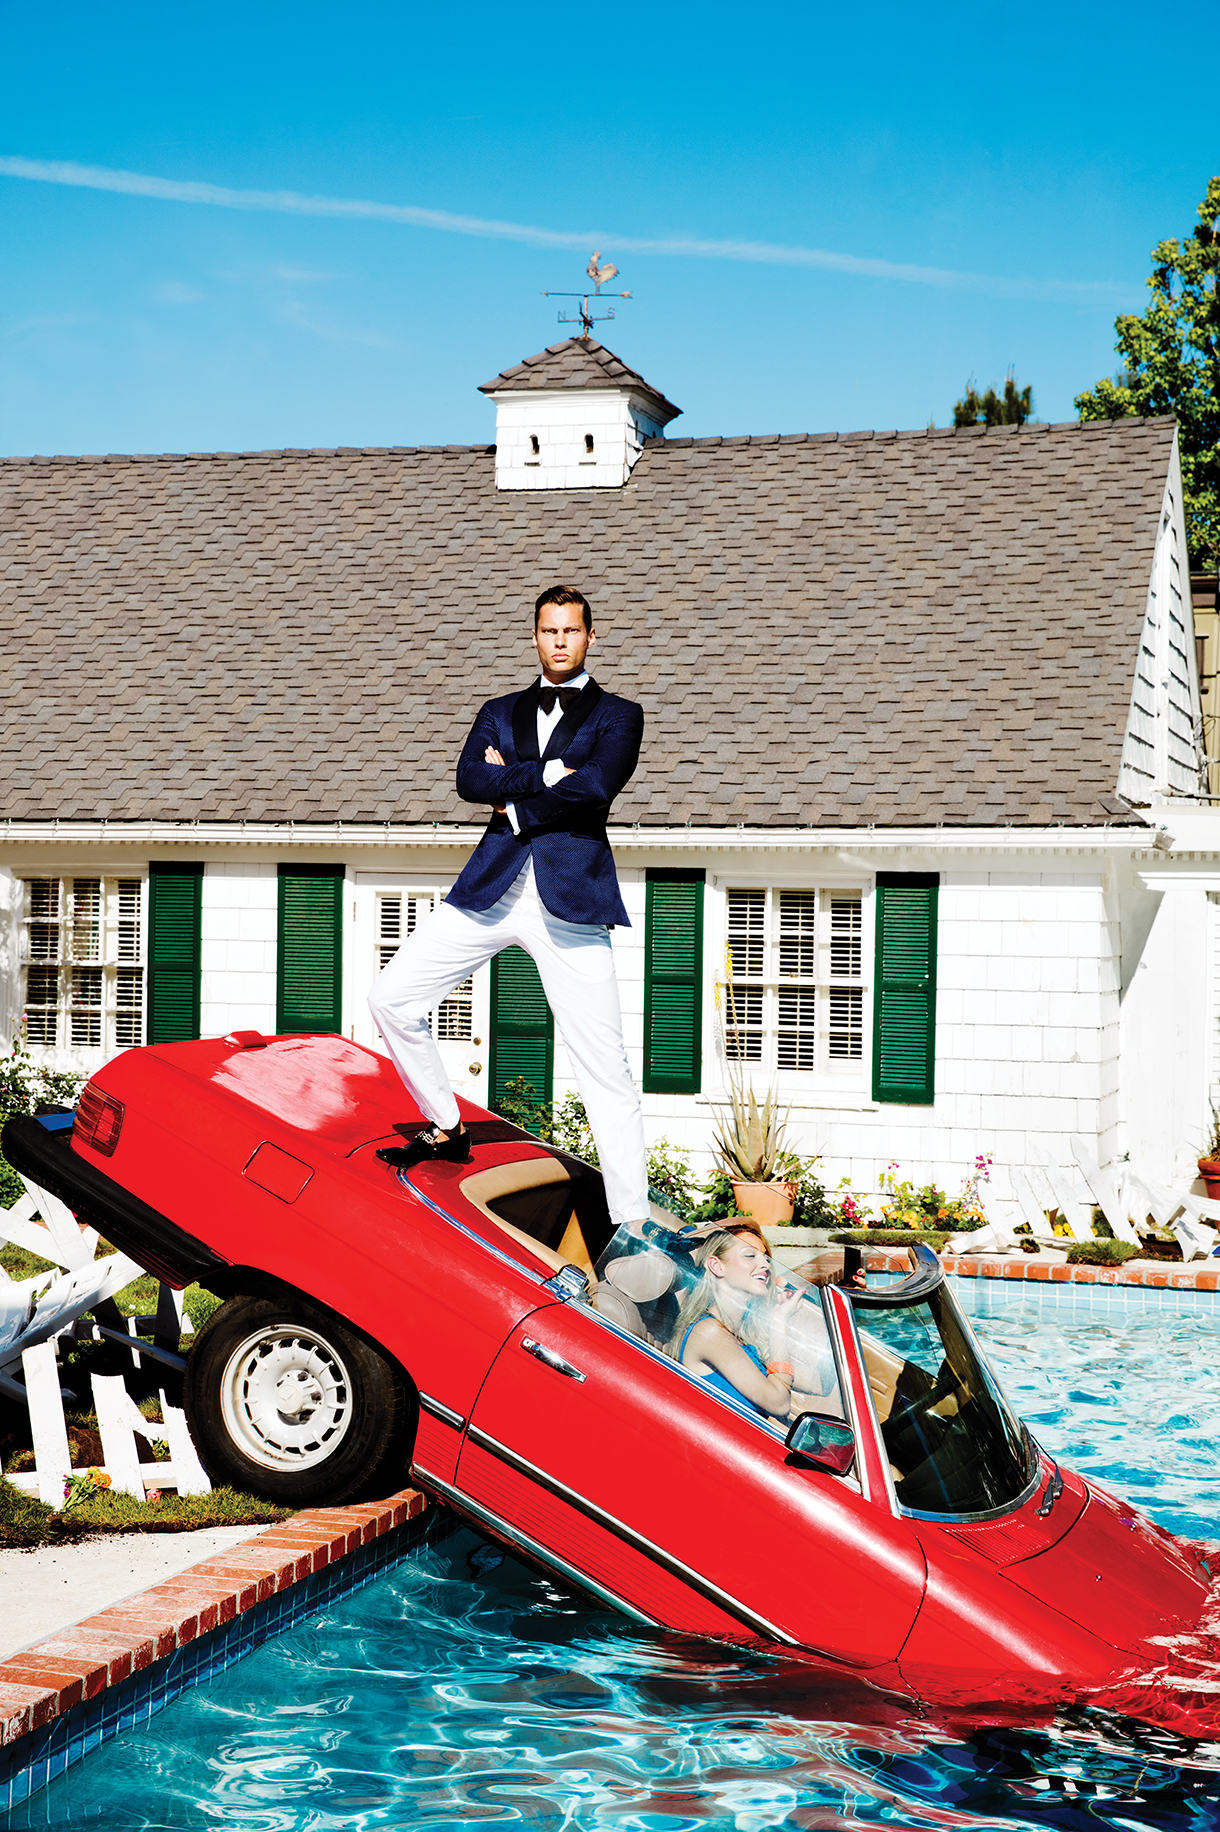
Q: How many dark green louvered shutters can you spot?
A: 5